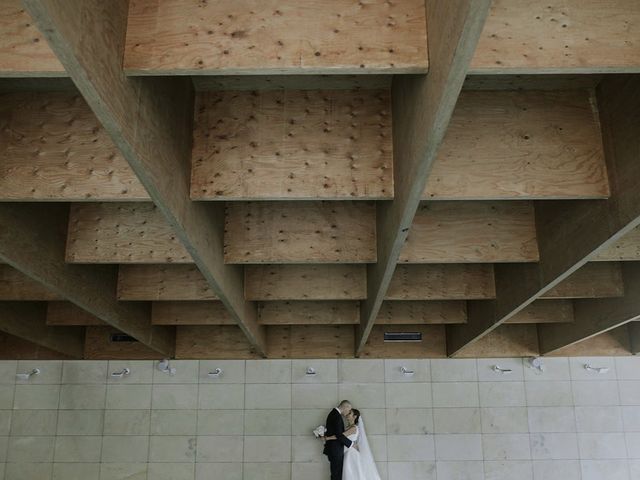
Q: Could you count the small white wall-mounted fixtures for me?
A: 9